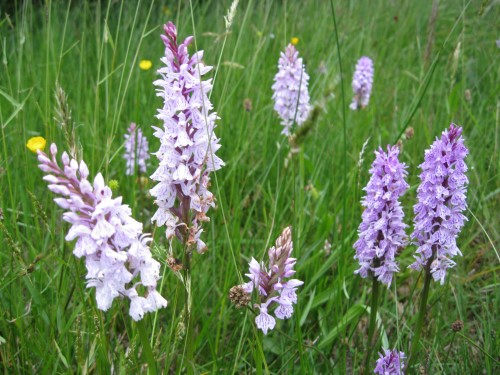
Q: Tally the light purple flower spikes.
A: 9